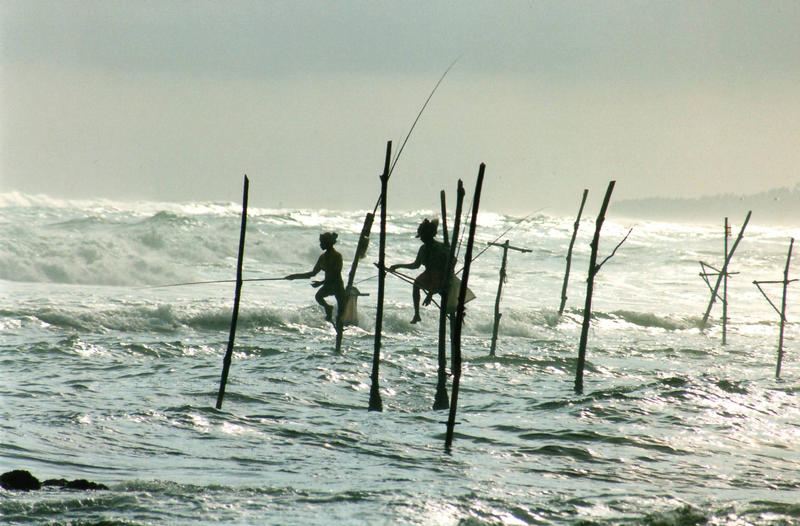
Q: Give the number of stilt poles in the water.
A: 12